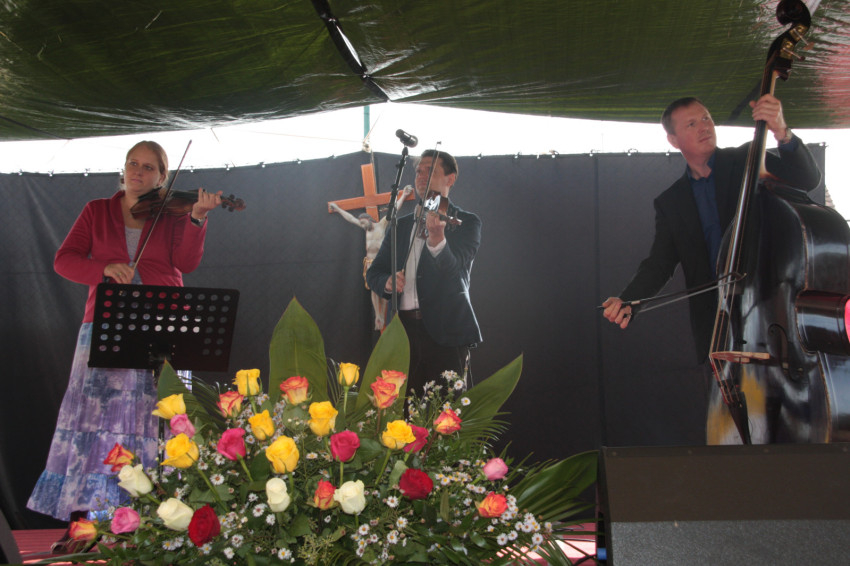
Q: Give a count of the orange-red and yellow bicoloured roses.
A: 9